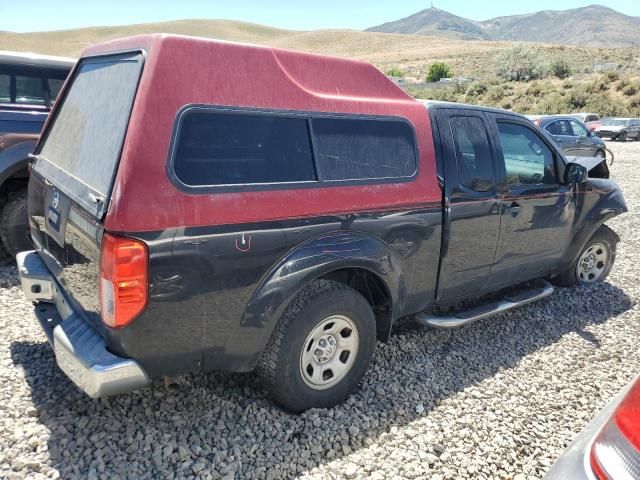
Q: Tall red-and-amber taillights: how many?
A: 1